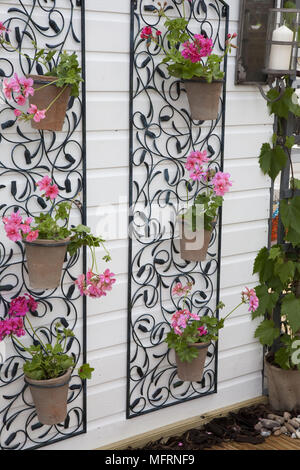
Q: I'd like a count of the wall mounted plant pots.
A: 6